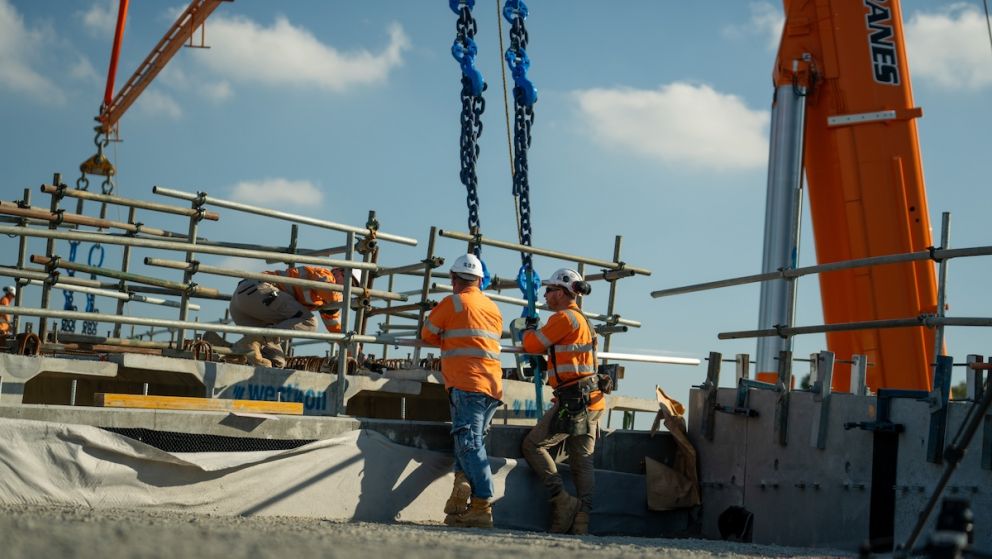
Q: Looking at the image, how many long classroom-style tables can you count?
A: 0